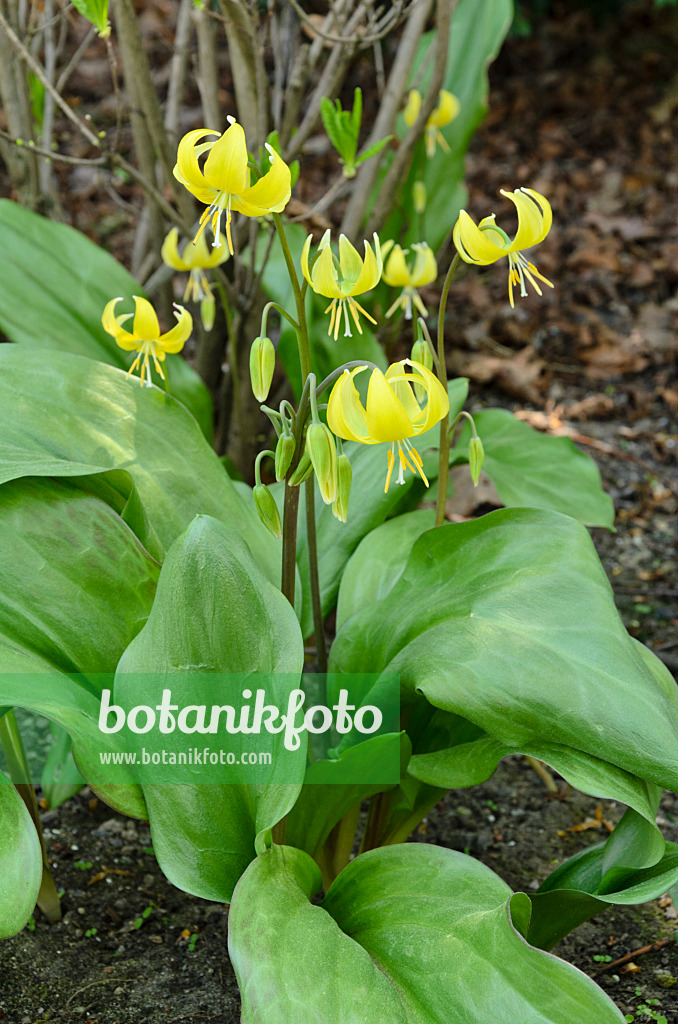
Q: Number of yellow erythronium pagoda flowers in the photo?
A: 8